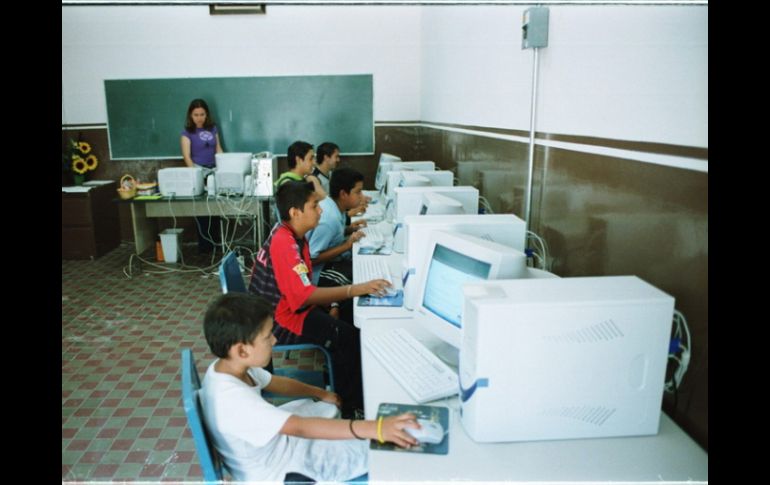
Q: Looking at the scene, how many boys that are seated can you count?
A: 5